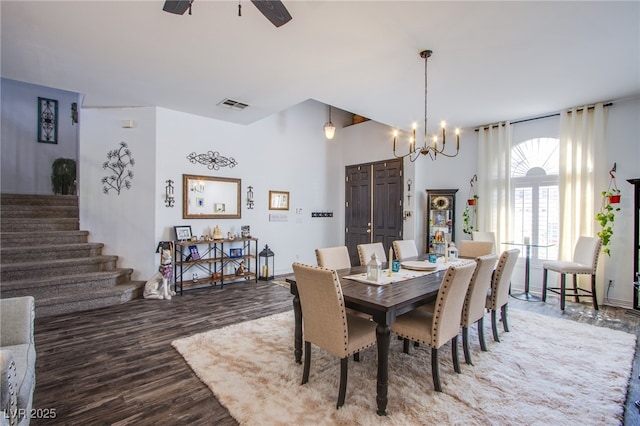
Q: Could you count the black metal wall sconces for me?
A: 2